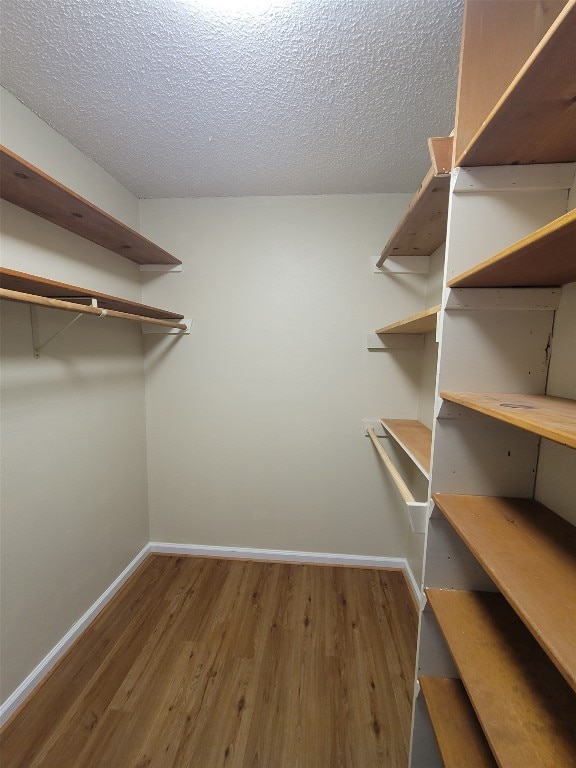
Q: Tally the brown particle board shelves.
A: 11